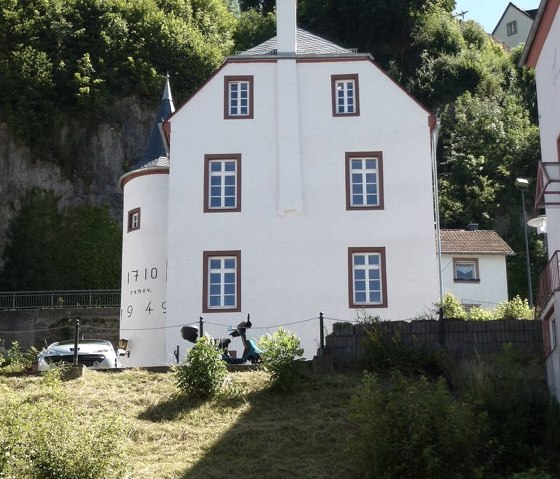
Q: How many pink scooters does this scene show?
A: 0